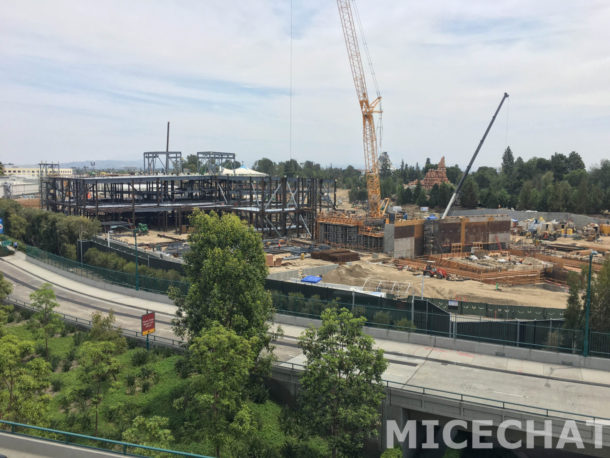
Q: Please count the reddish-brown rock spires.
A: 1